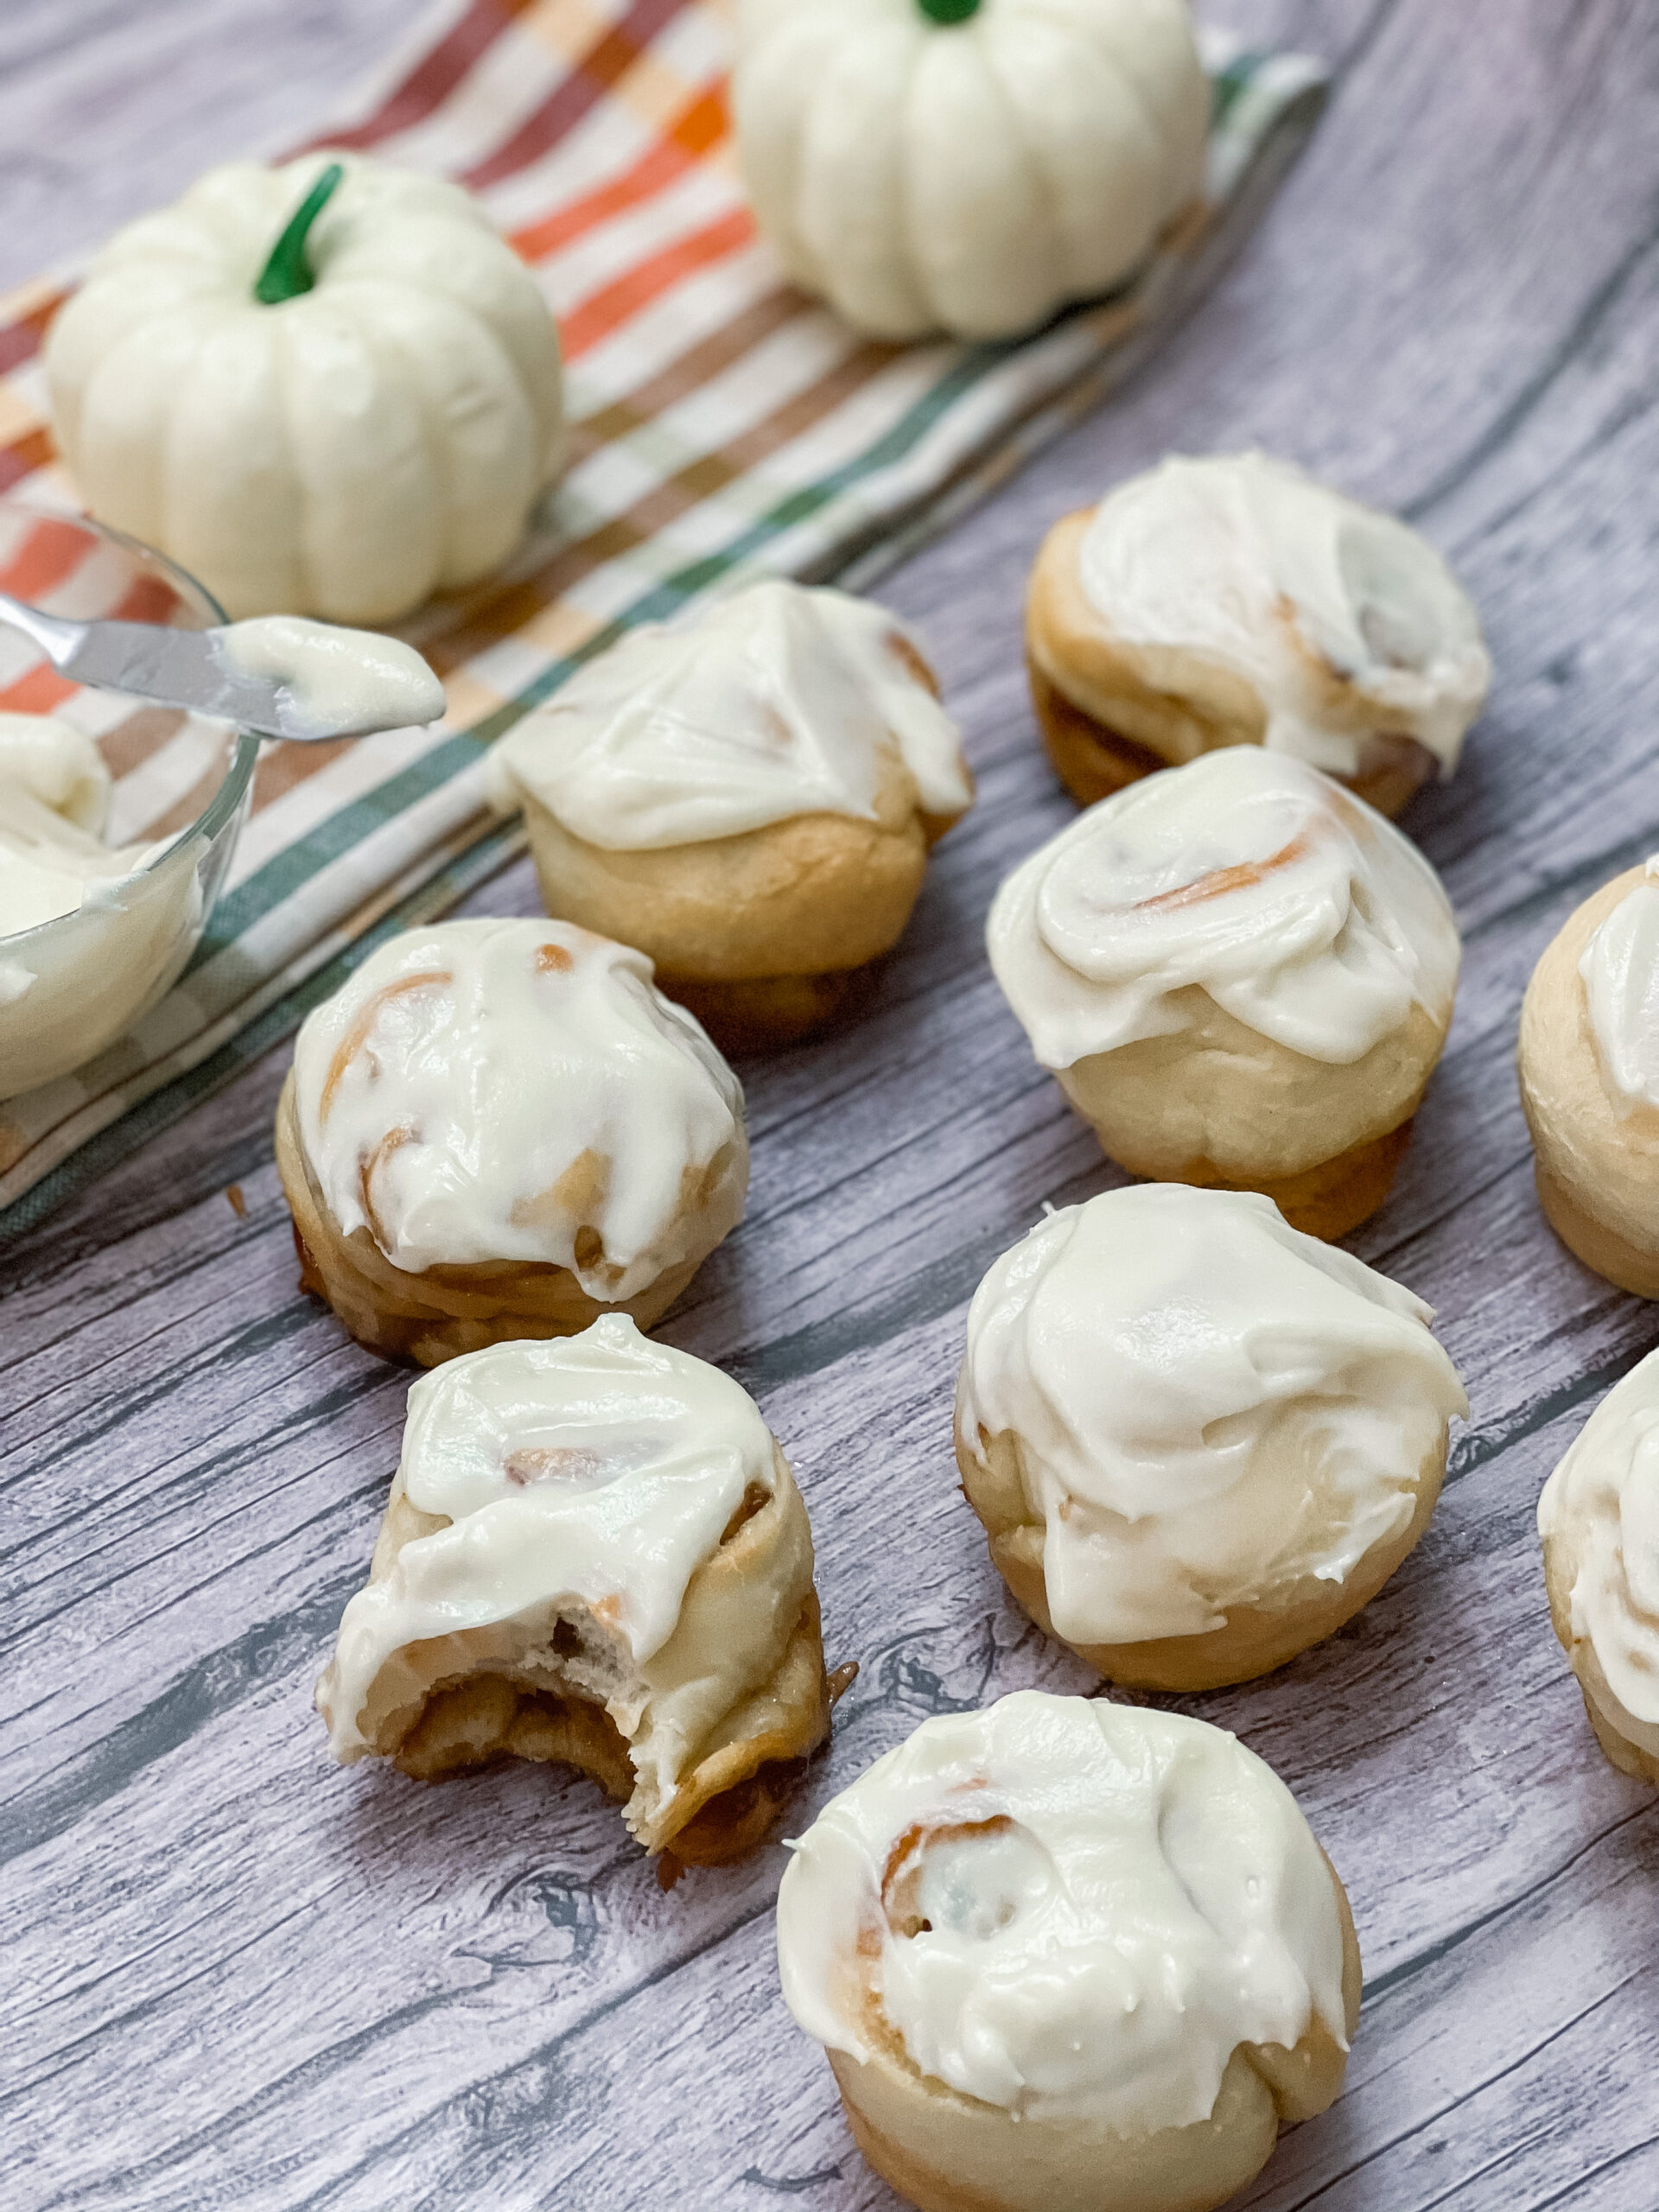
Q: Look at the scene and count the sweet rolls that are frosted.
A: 9